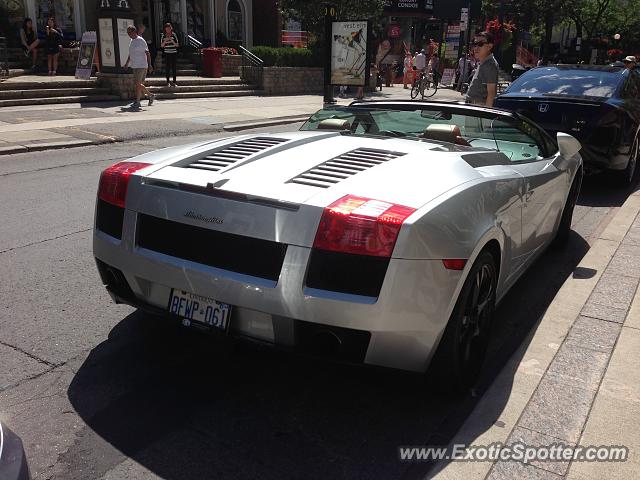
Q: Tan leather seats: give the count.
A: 2